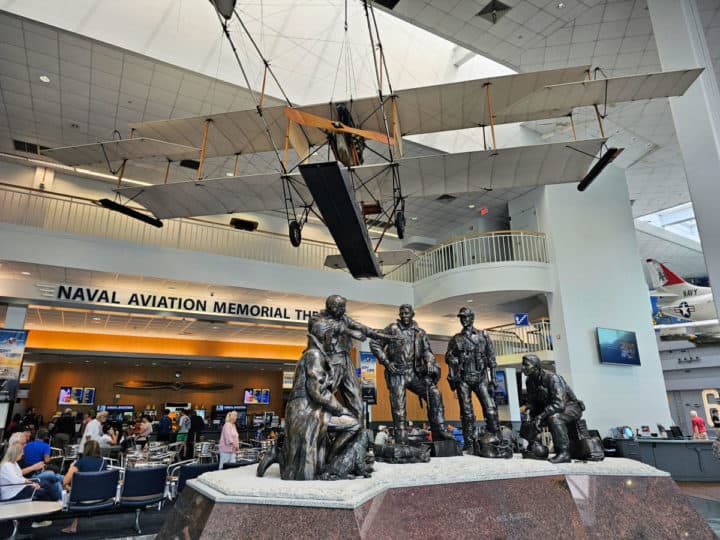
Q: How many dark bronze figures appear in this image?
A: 5